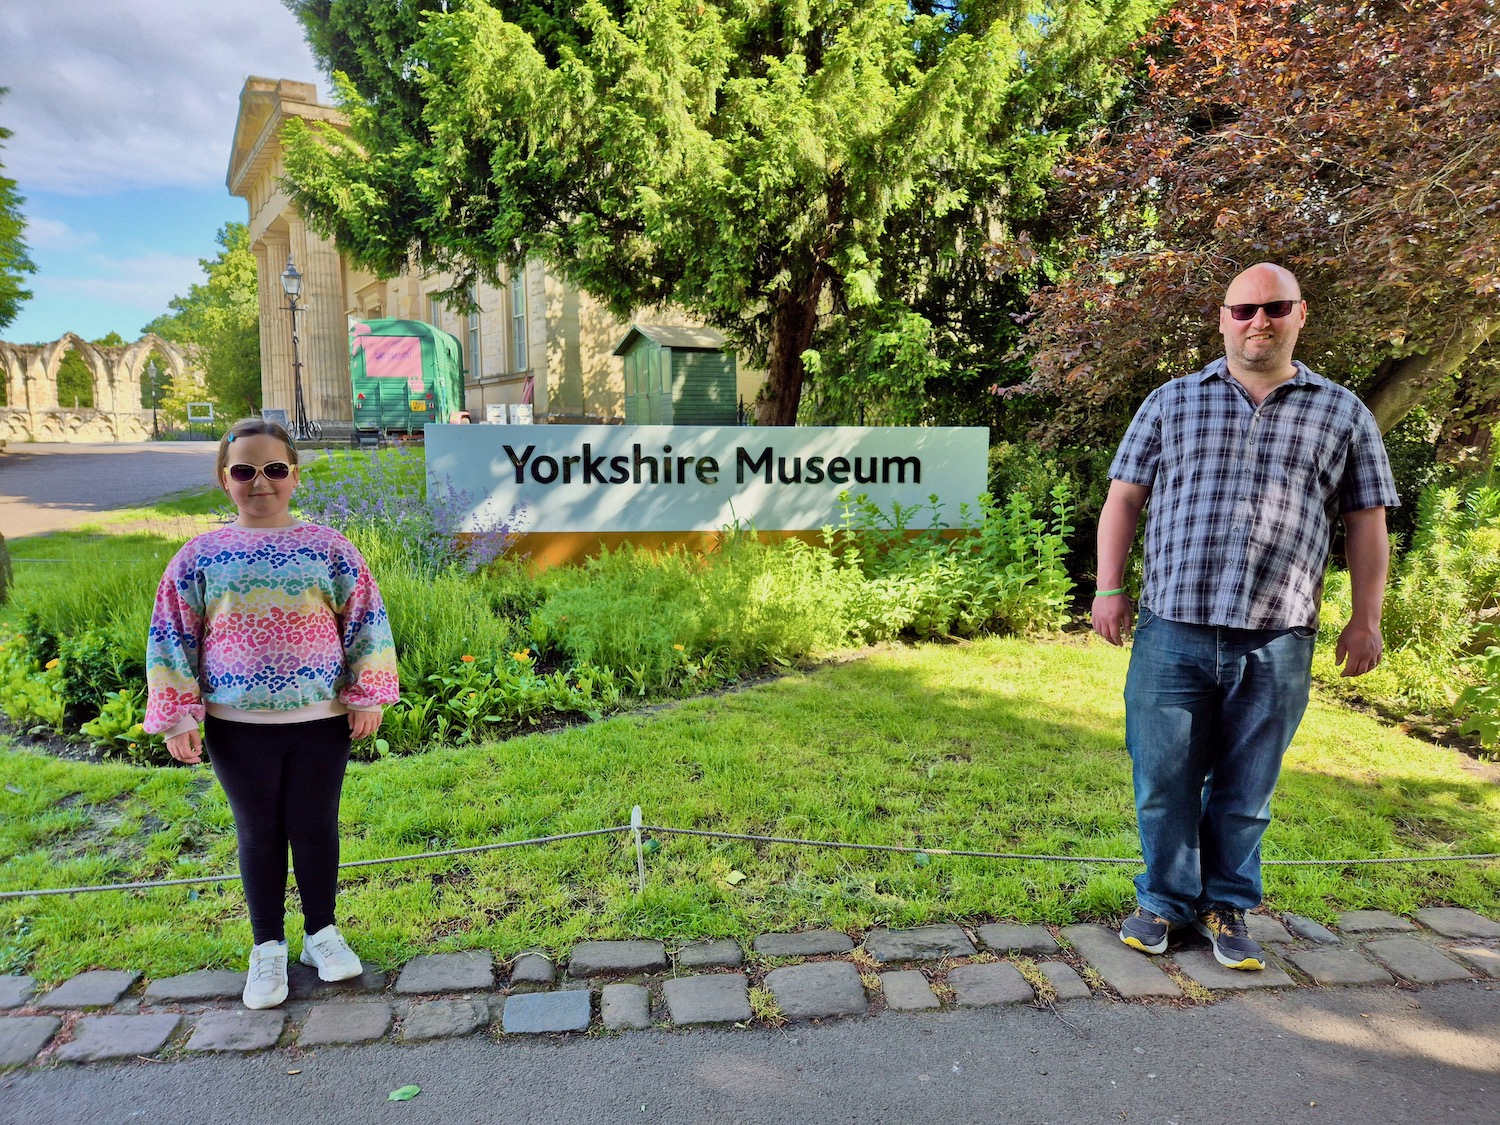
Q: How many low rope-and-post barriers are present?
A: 1